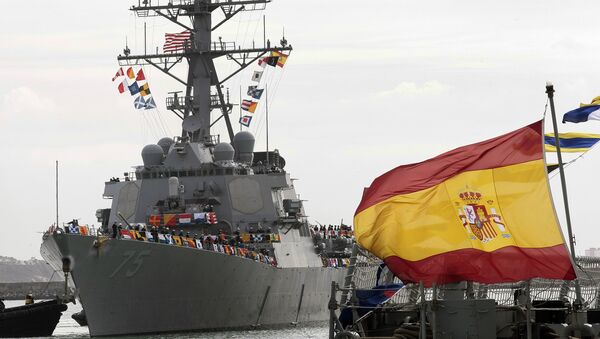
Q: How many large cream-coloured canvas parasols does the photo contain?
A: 0